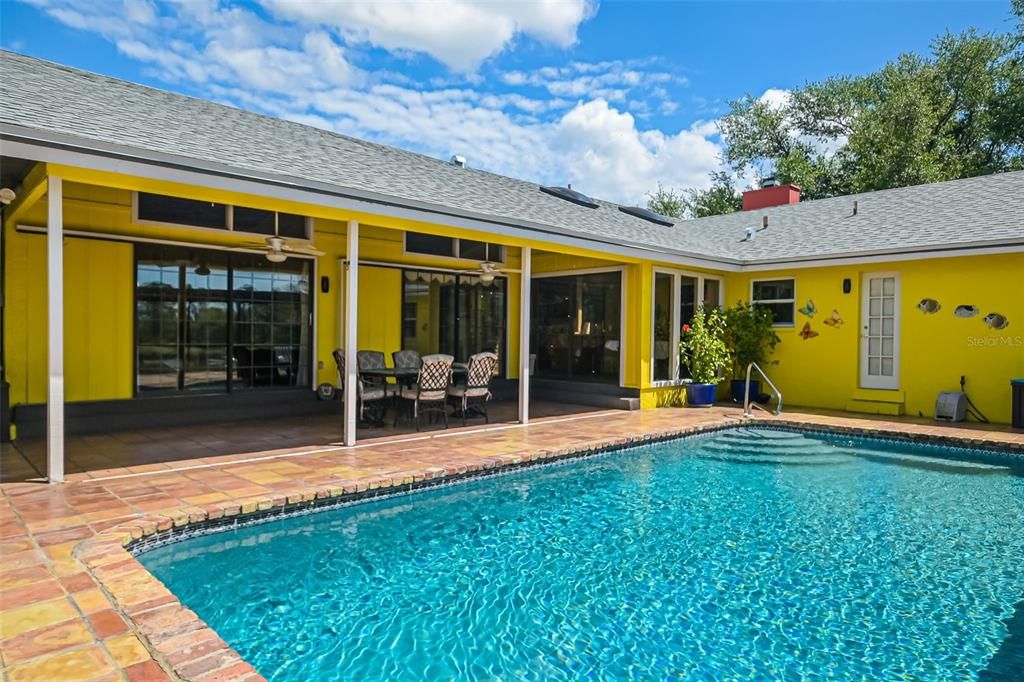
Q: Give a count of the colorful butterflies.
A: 3